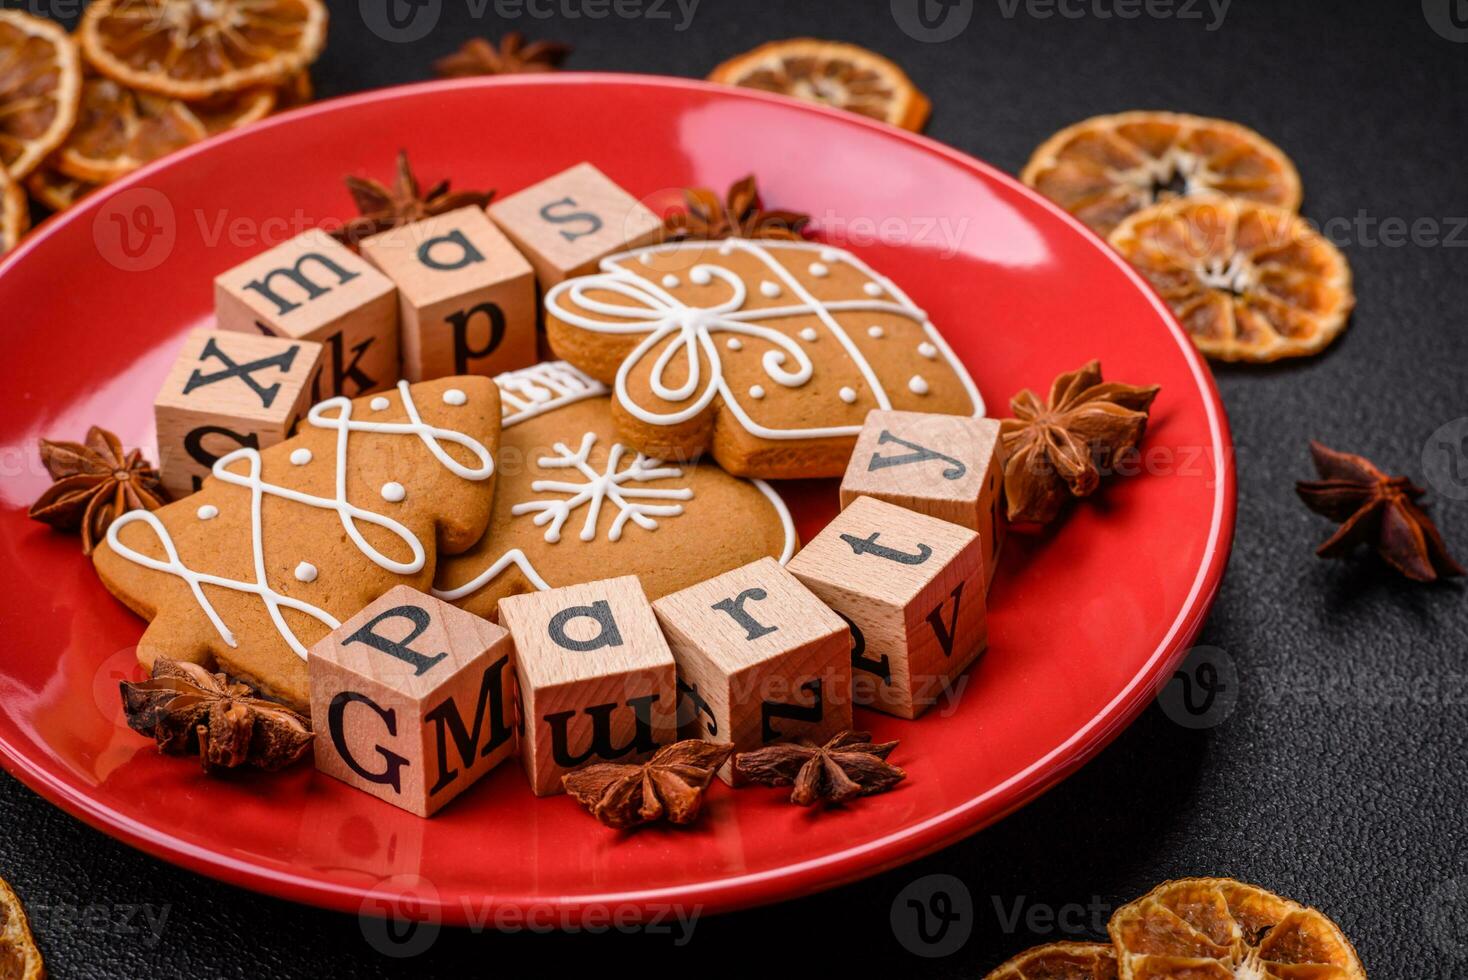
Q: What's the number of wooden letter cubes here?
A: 9